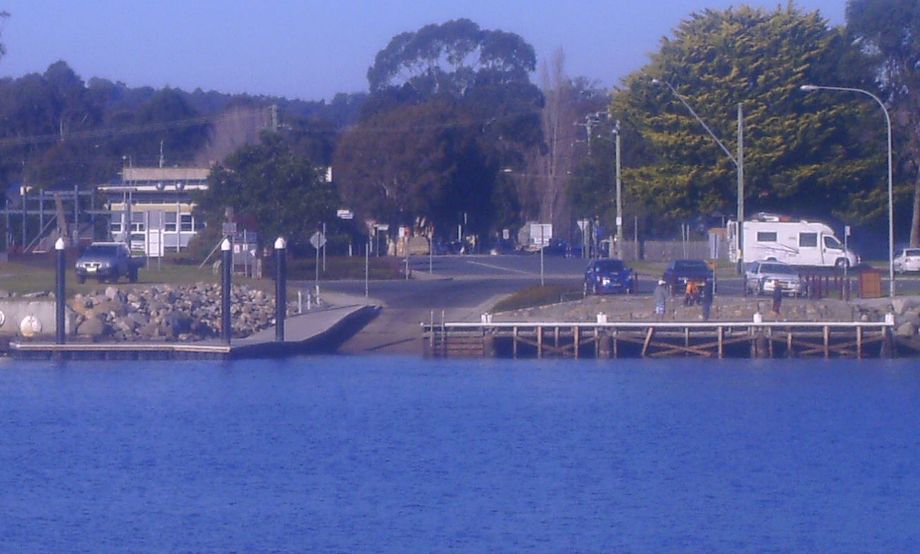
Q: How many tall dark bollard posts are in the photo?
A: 3